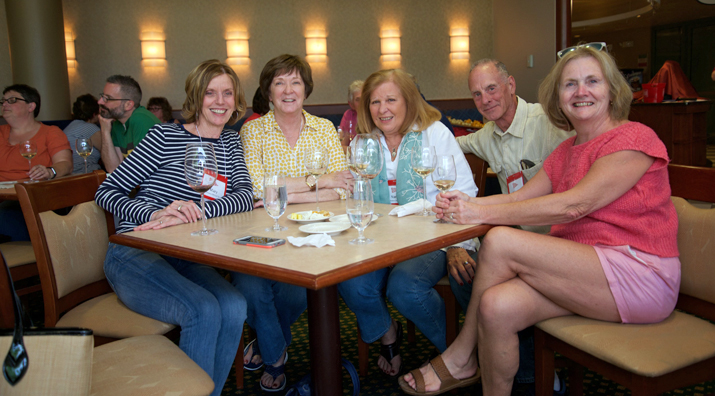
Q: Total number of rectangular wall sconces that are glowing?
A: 6